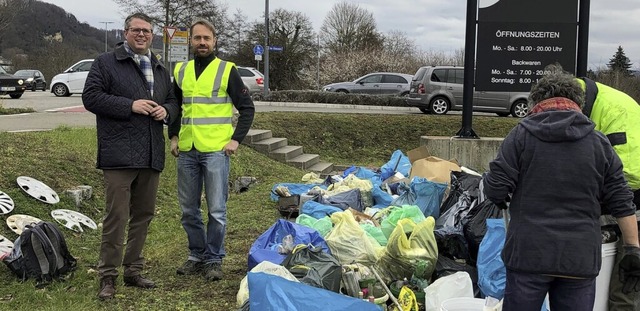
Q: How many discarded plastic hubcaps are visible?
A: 5